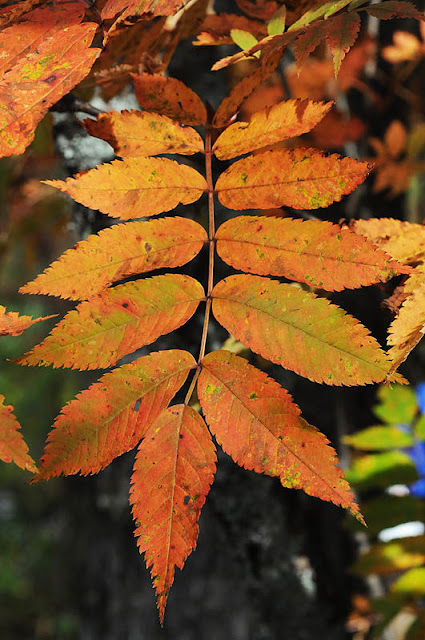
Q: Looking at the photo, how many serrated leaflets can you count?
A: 13